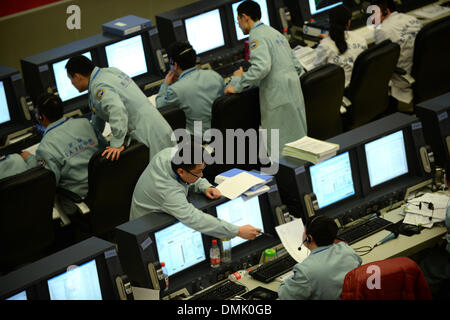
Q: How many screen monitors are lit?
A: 12